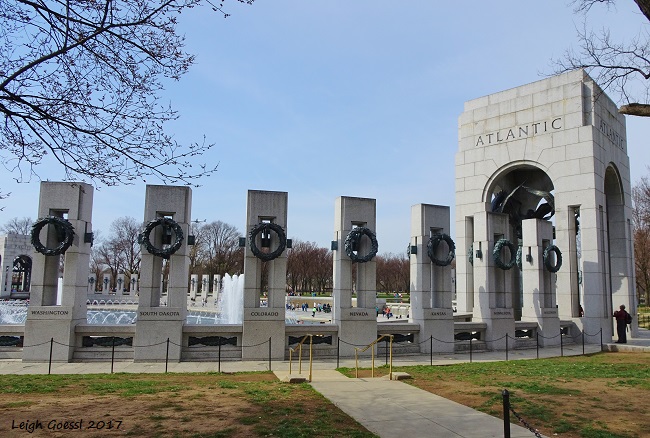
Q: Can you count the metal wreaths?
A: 7